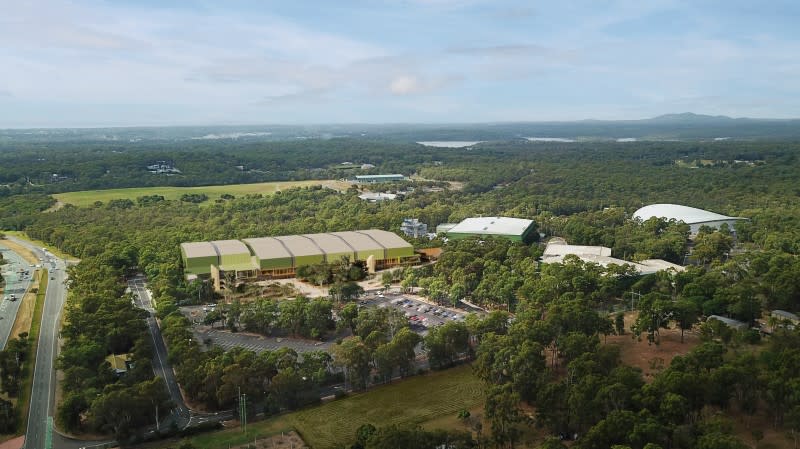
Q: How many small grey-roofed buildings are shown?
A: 2